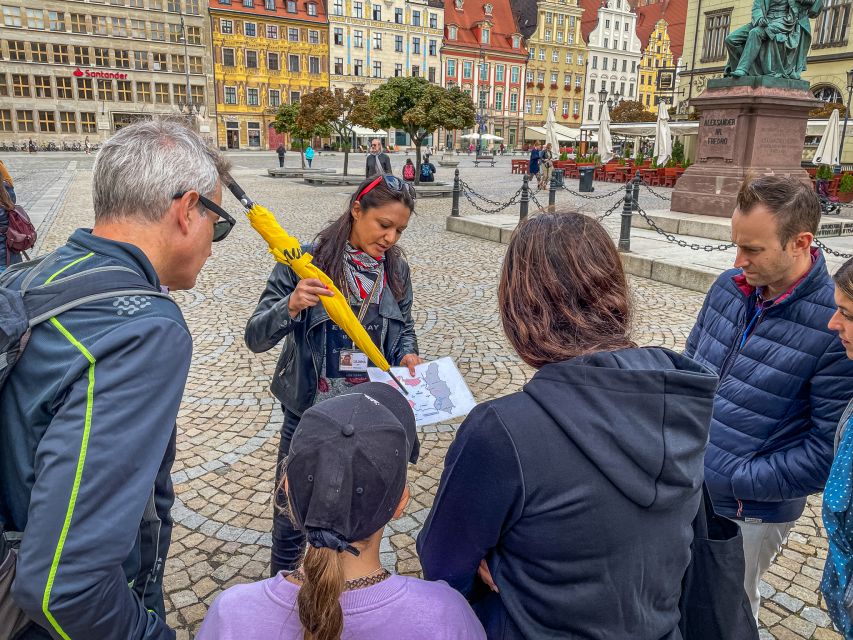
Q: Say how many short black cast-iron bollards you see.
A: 5